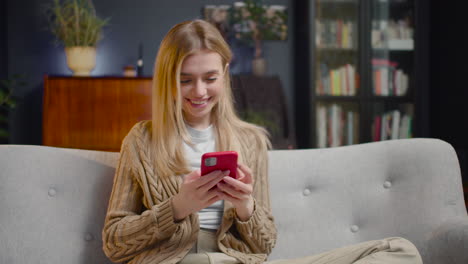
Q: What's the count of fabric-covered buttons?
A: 5